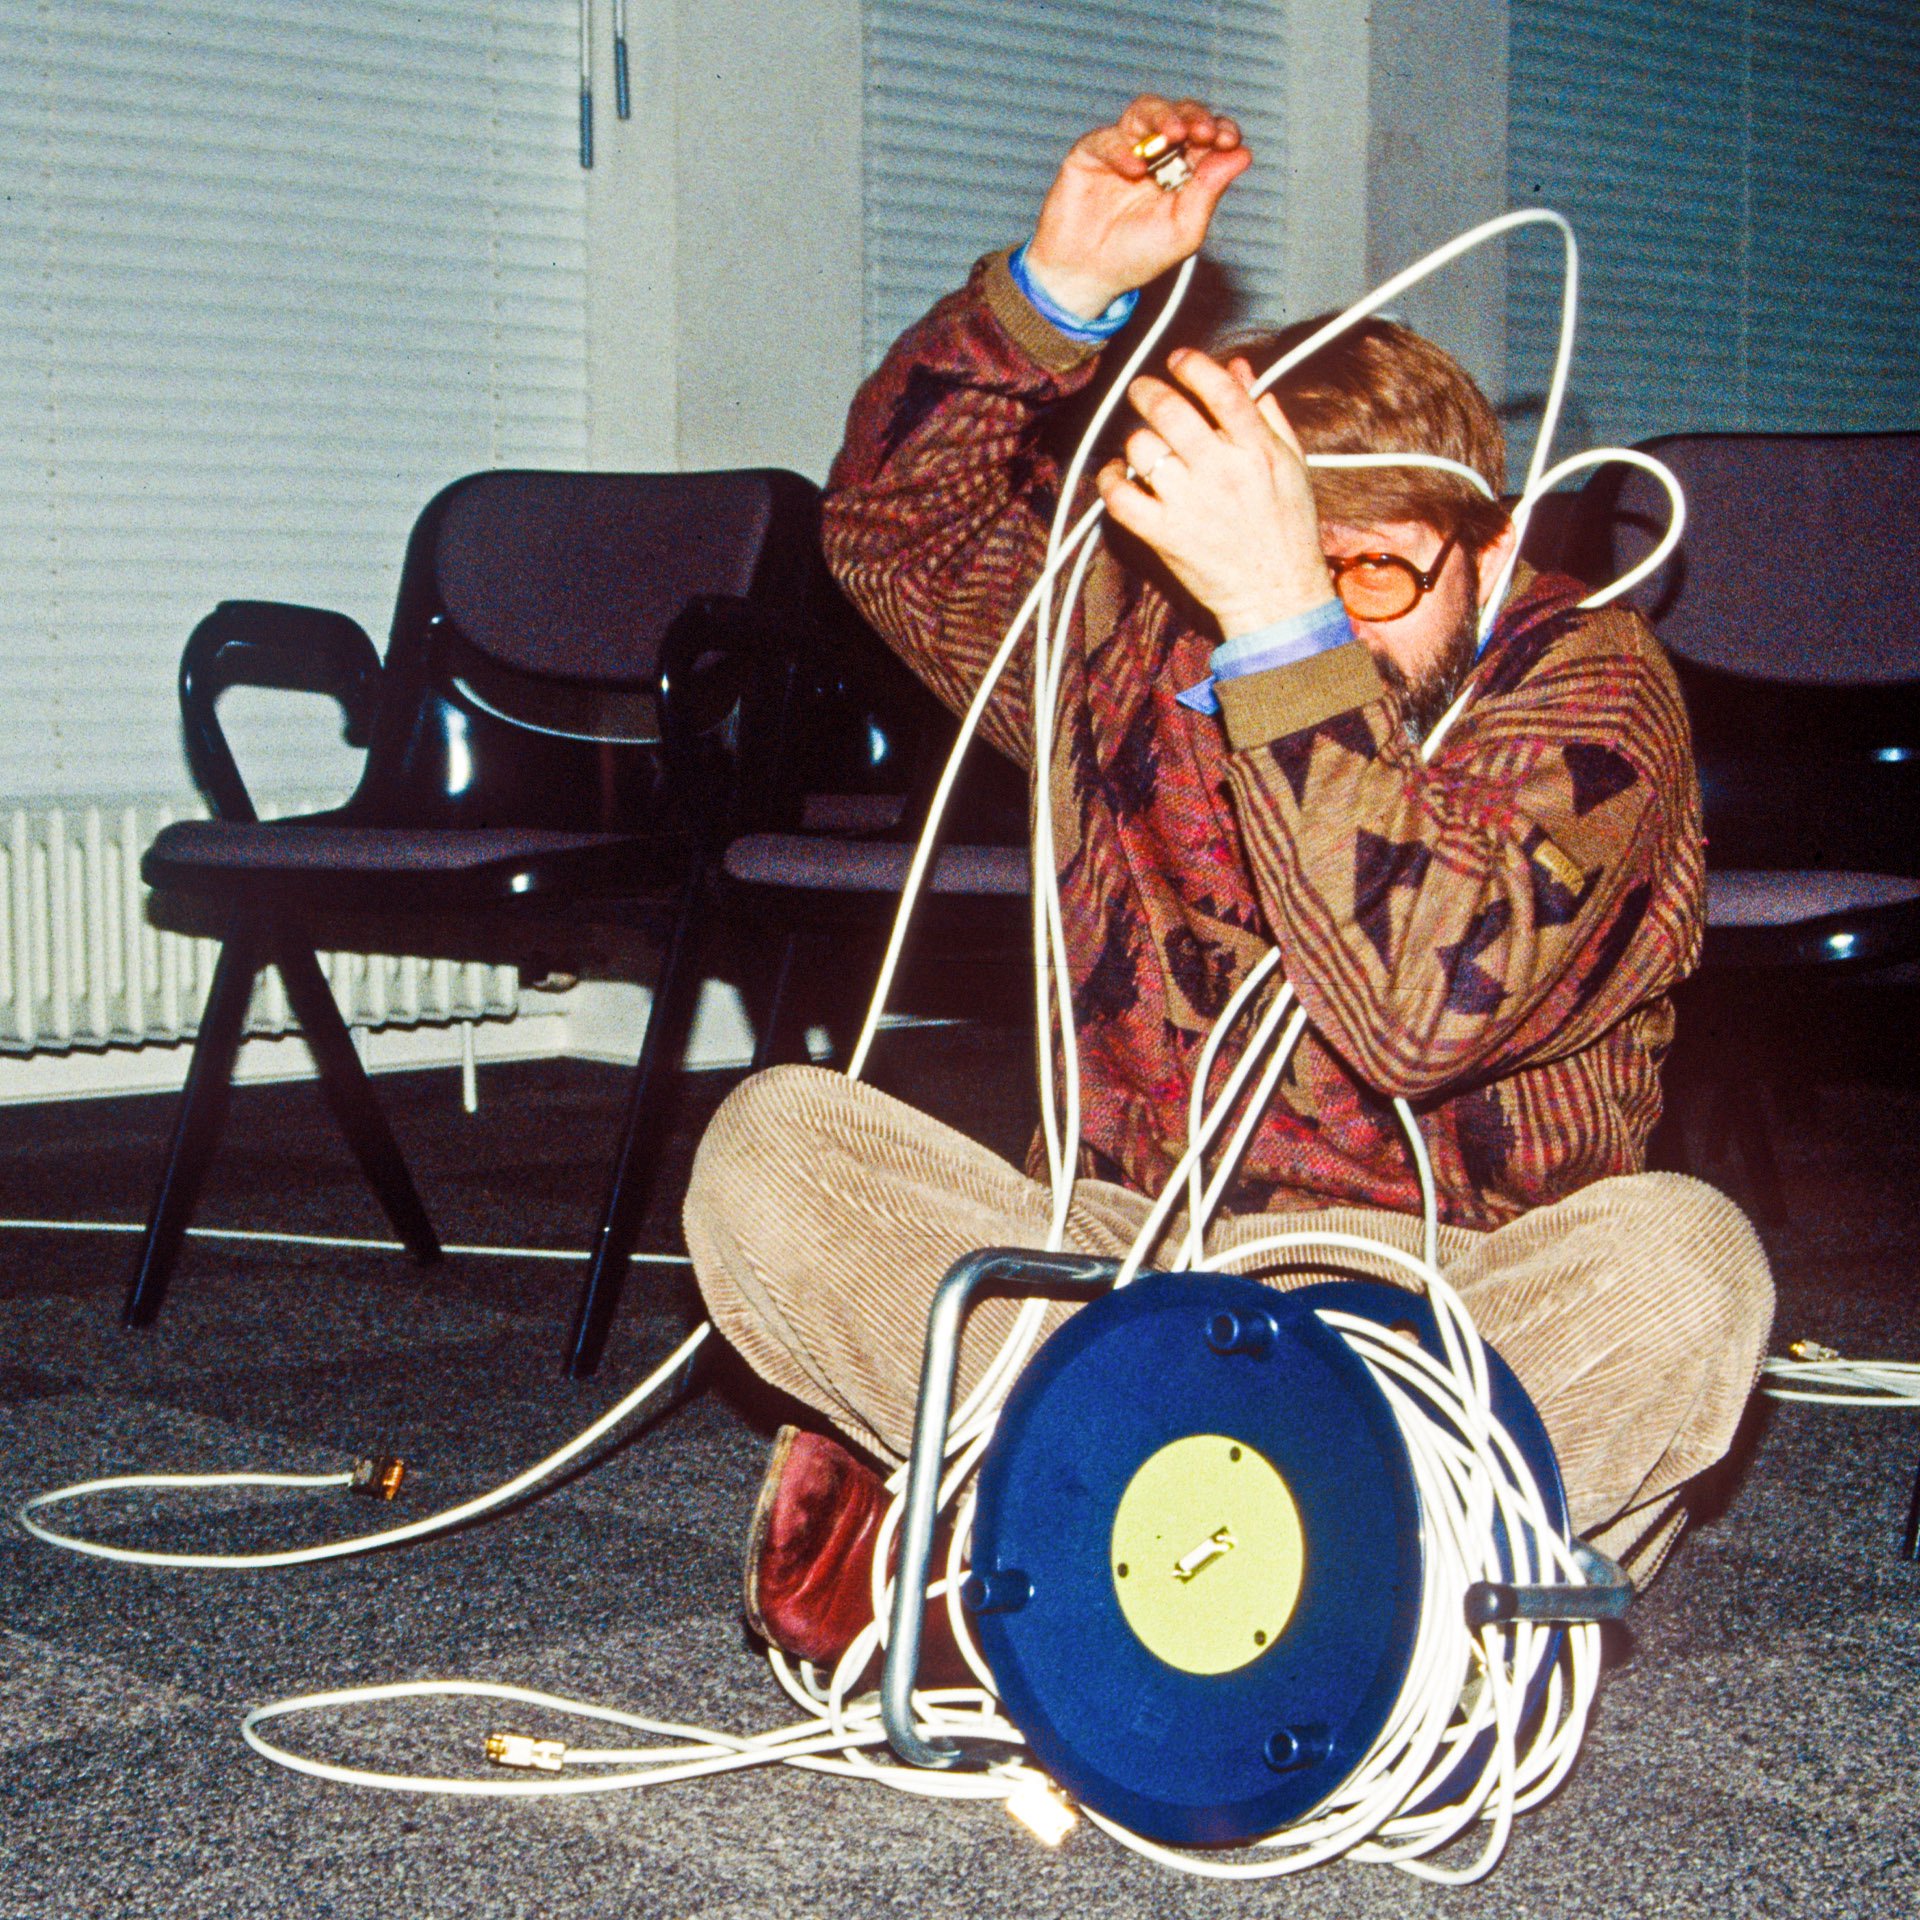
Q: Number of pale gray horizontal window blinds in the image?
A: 3